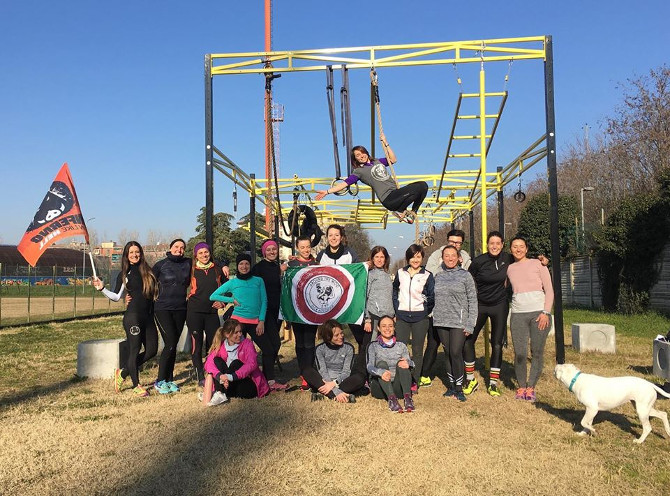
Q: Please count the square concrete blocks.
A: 2